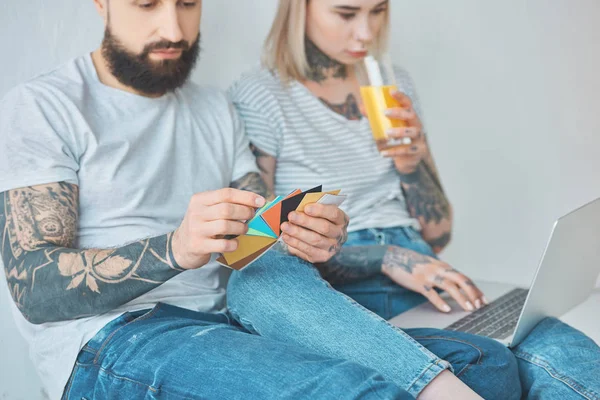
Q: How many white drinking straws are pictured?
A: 1